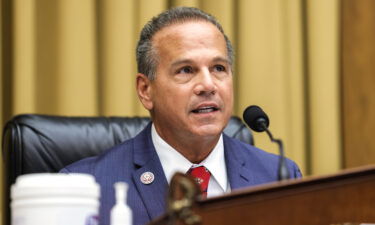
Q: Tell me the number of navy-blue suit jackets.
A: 1